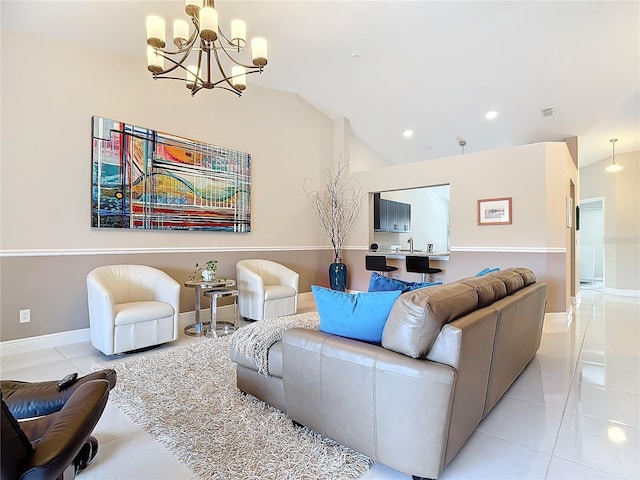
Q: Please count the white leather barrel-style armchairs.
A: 2